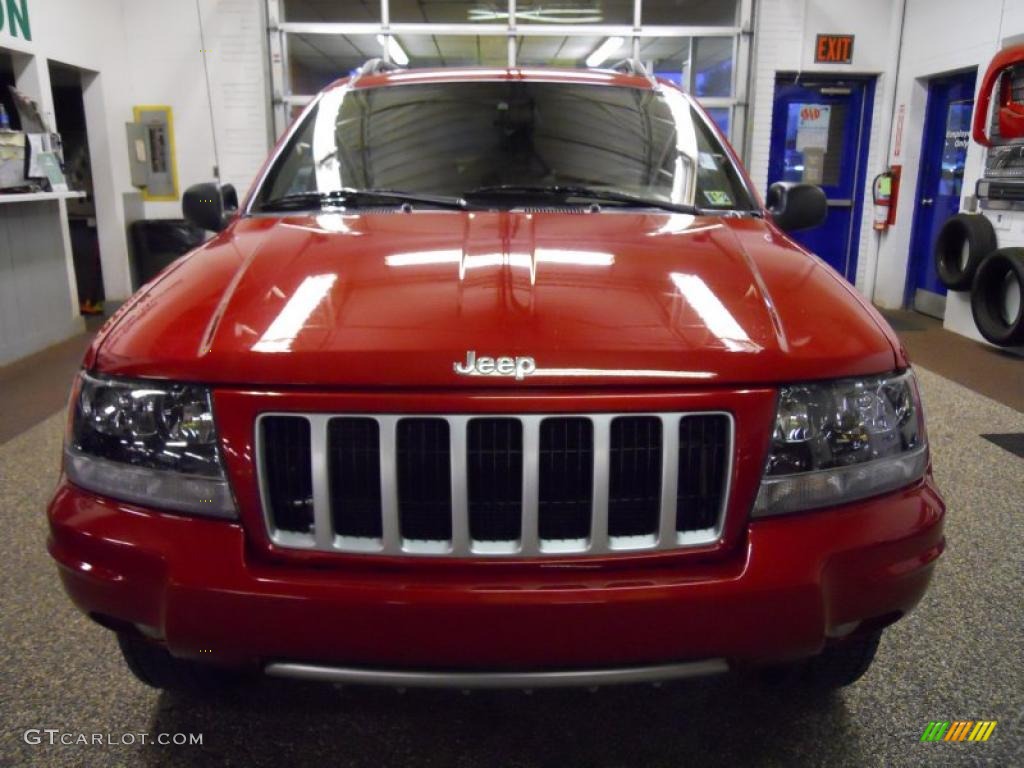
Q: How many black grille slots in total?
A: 7